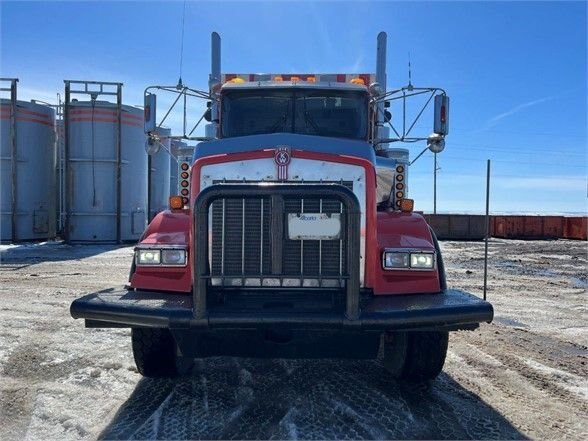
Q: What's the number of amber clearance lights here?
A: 5